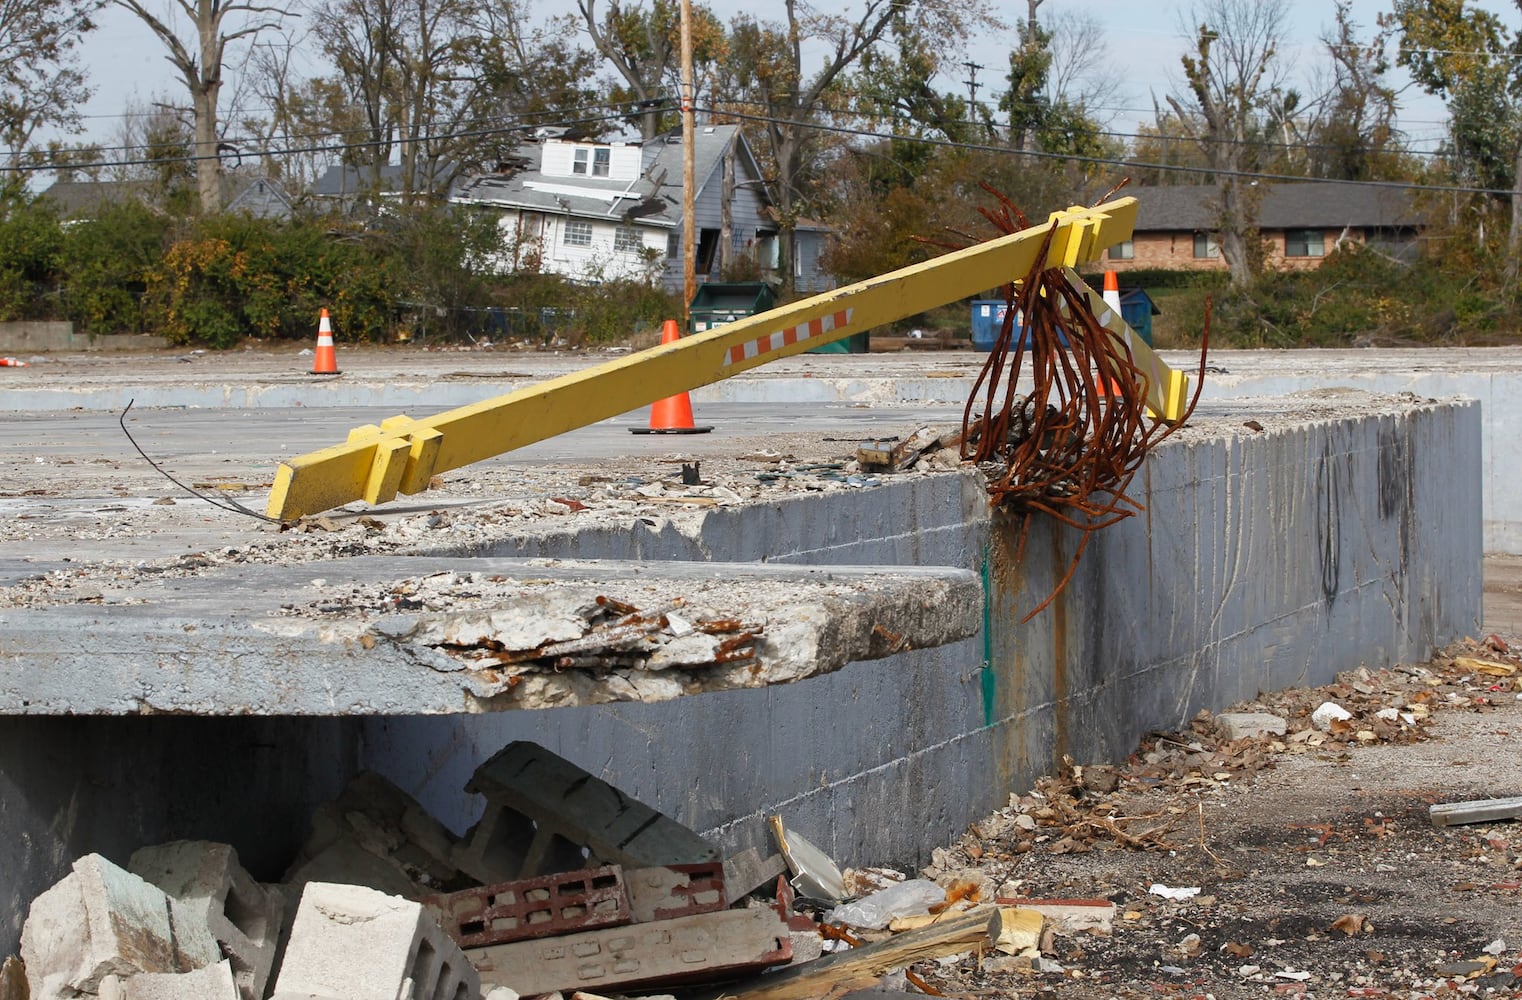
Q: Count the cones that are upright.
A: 3